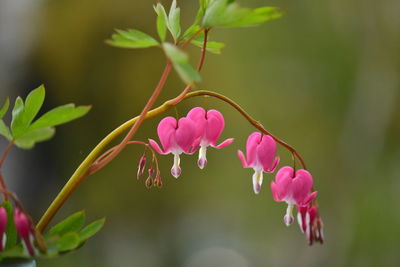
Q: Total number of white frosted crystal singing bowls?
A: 0